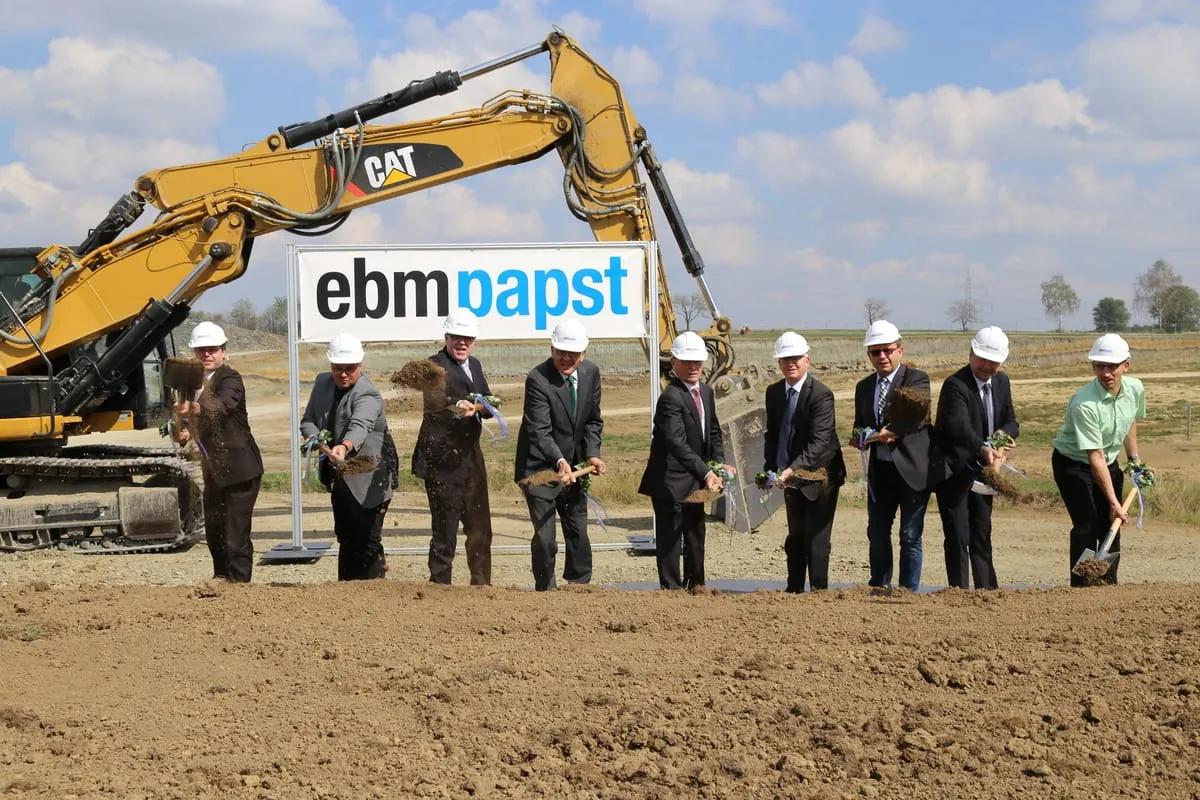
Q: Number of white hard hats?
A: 9